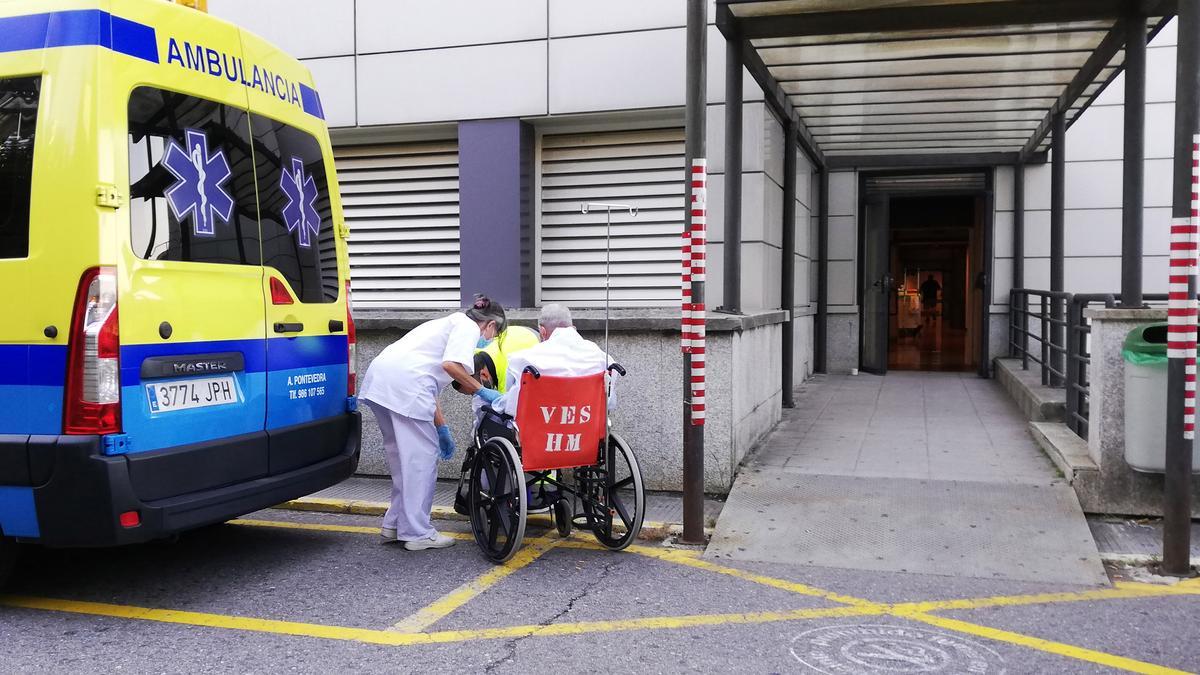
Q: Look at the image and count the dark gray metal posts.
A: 8